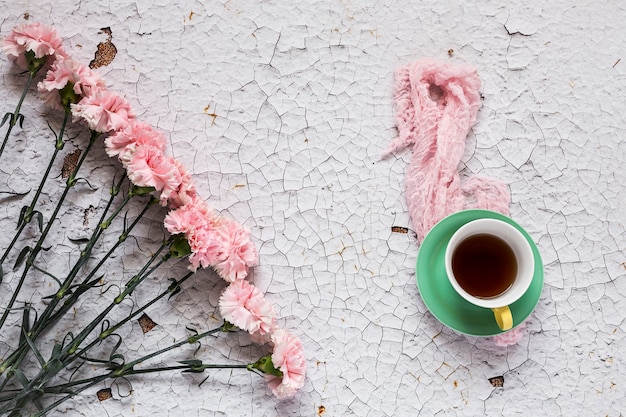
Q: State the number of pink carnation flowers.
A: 11